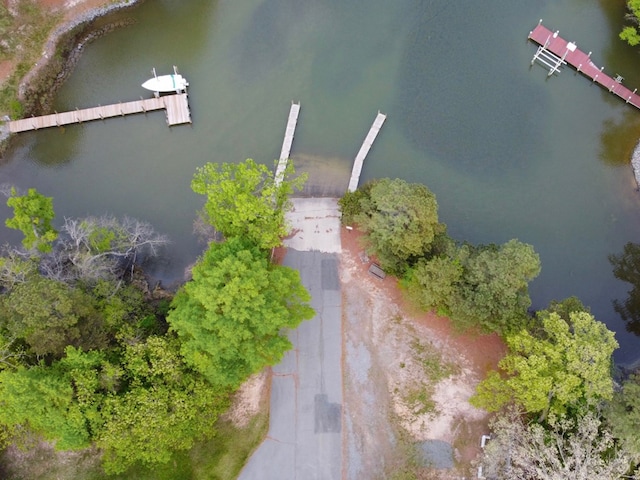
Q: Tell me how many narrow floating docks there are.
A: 2